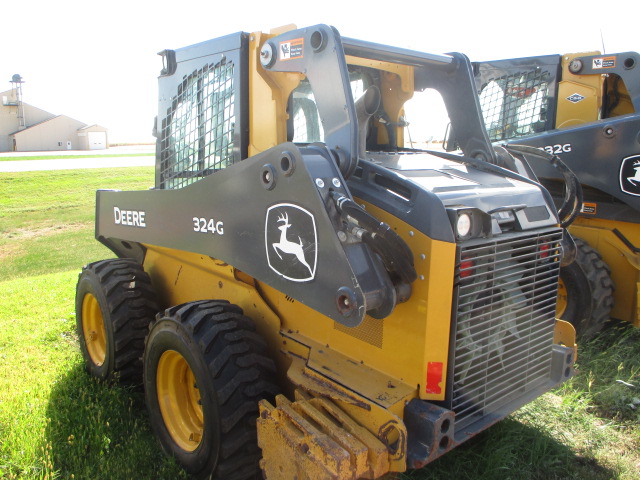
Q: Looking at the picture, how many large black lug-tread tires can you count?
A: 3